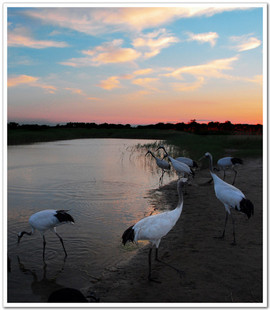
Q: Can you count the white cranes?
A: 7